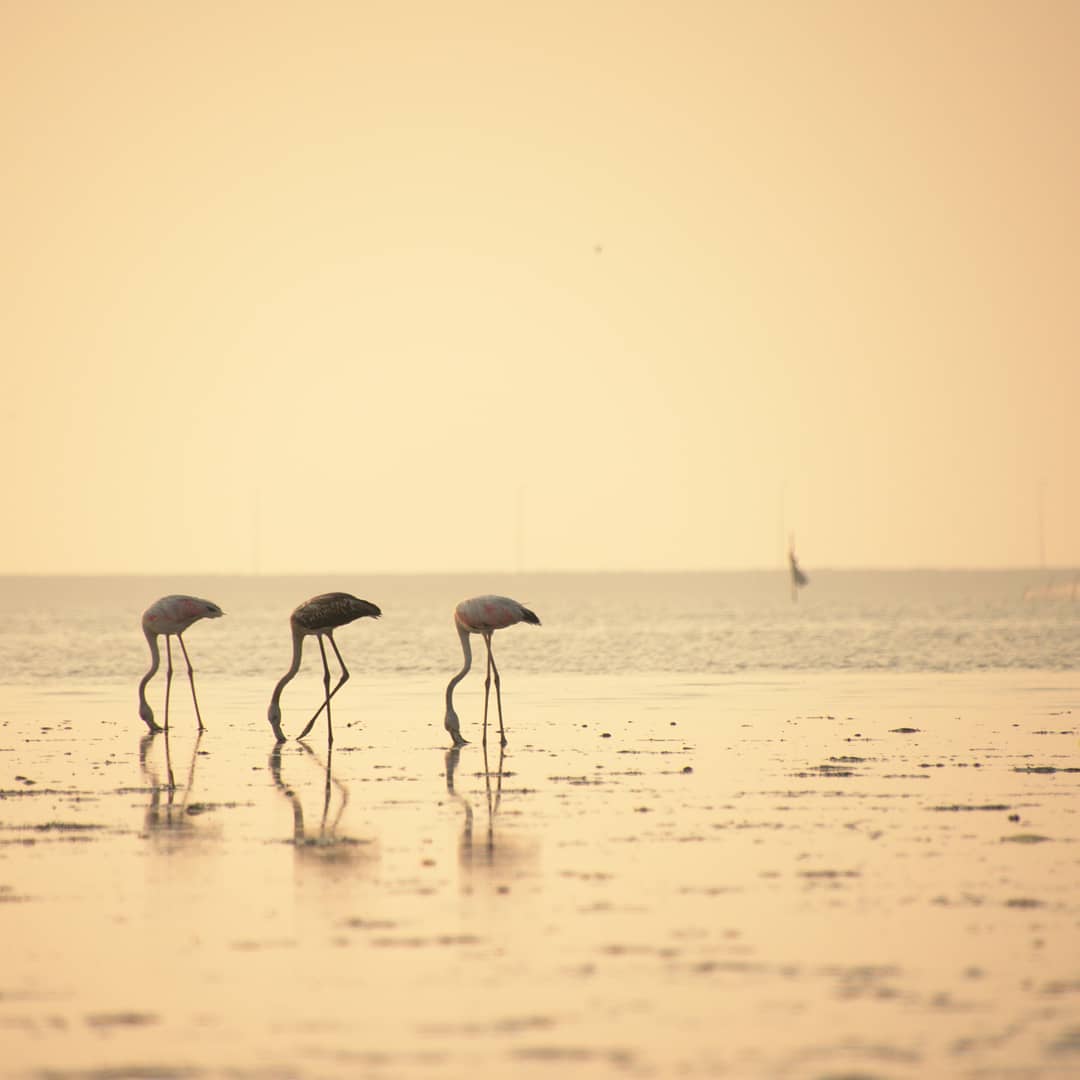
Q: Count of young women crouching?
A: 0